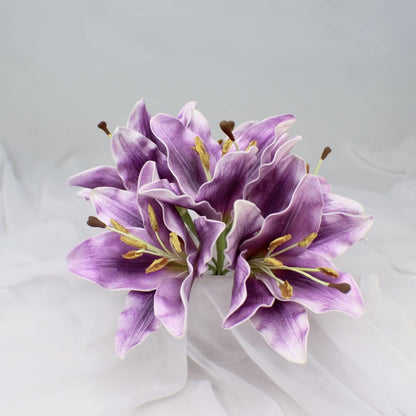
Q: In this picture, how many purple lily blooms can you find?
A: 5